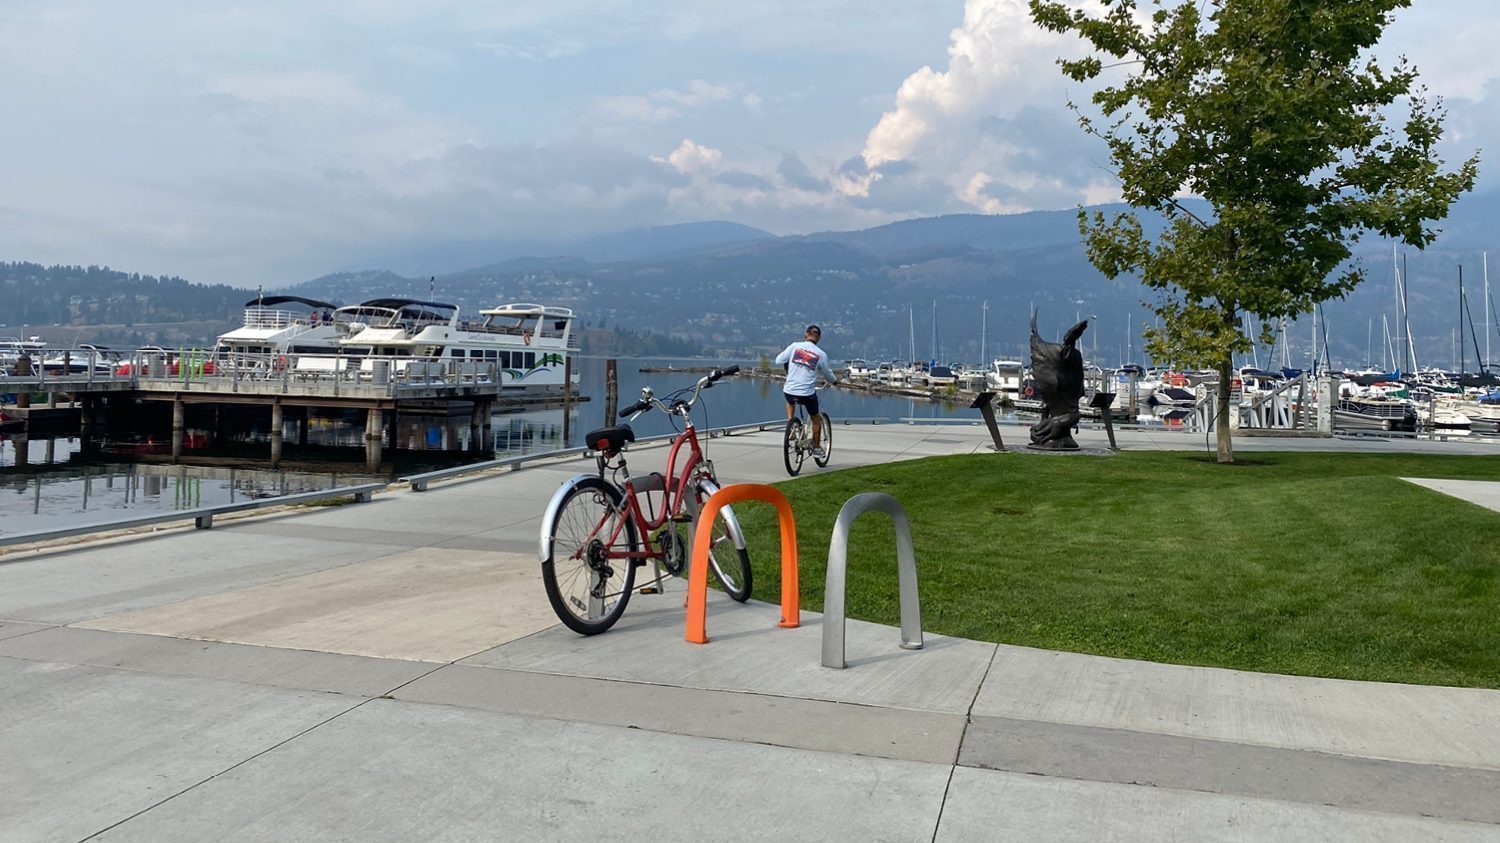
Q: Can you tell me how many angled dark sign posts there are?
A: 2